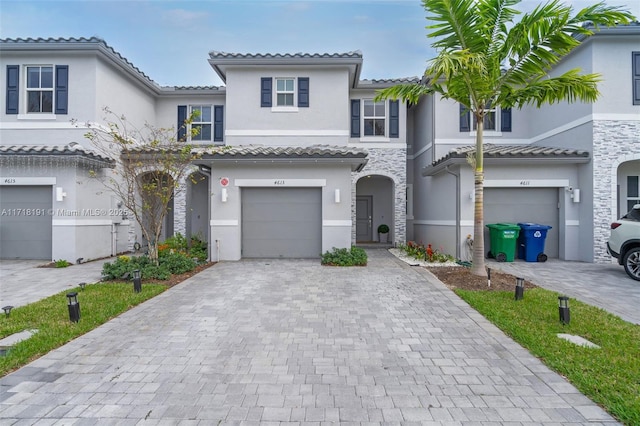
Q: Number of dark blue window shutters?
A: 11